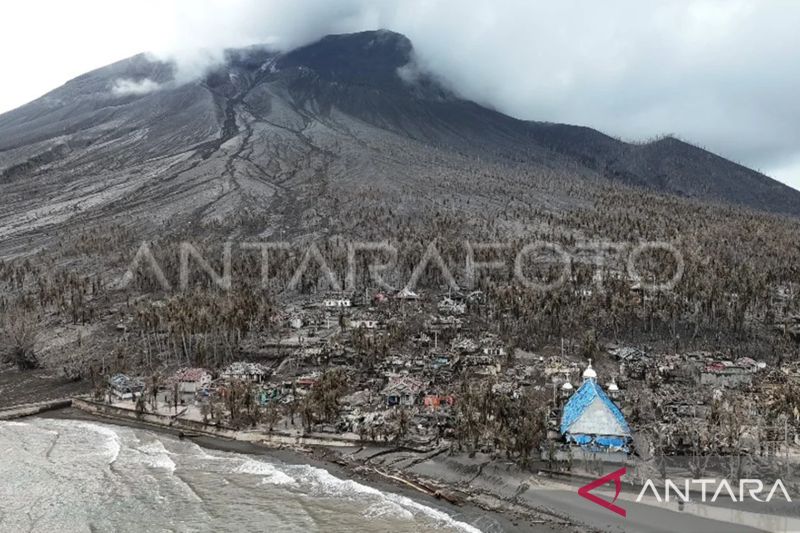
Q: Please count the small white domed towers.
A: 3